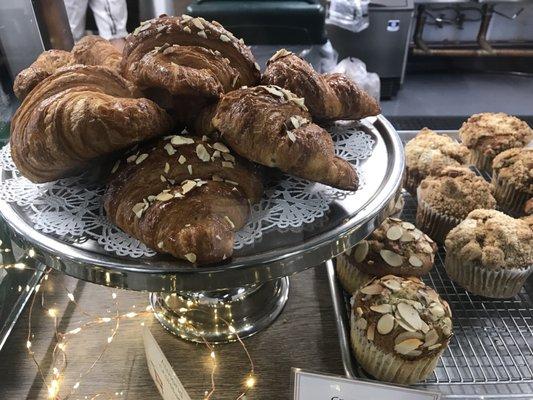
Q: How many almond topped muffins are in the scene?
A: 2